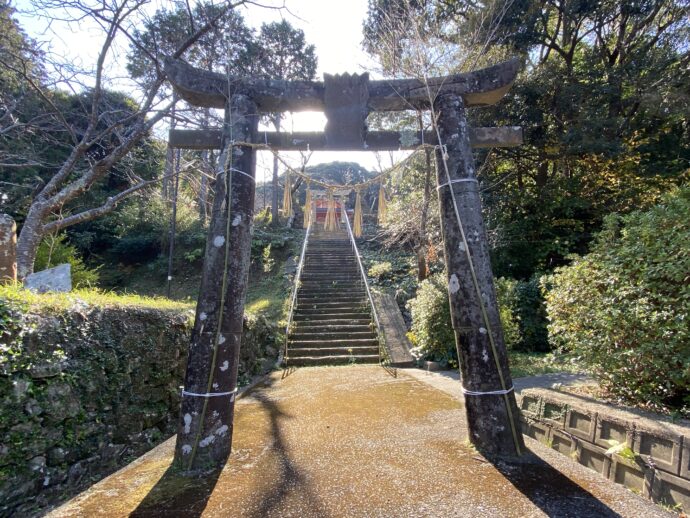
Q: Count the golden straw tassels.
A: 5